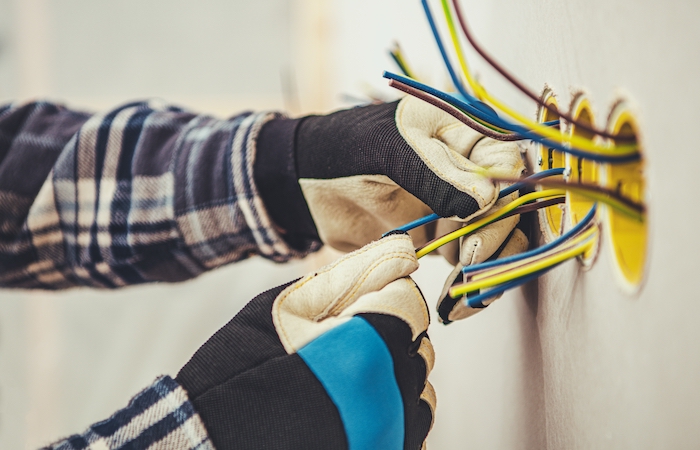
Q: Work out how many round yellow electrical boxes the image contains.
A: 3